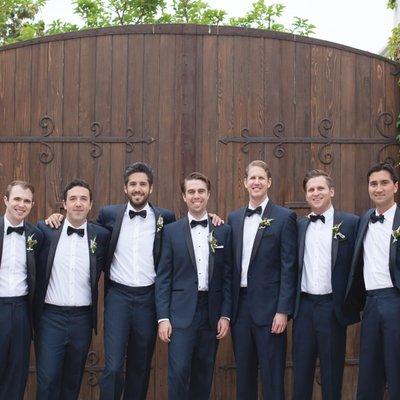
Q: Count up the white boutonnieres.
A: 7